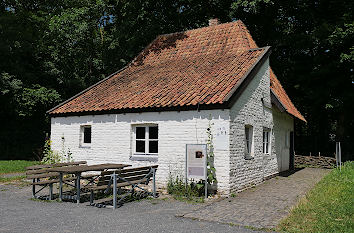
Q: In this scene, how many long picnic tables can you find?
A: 1